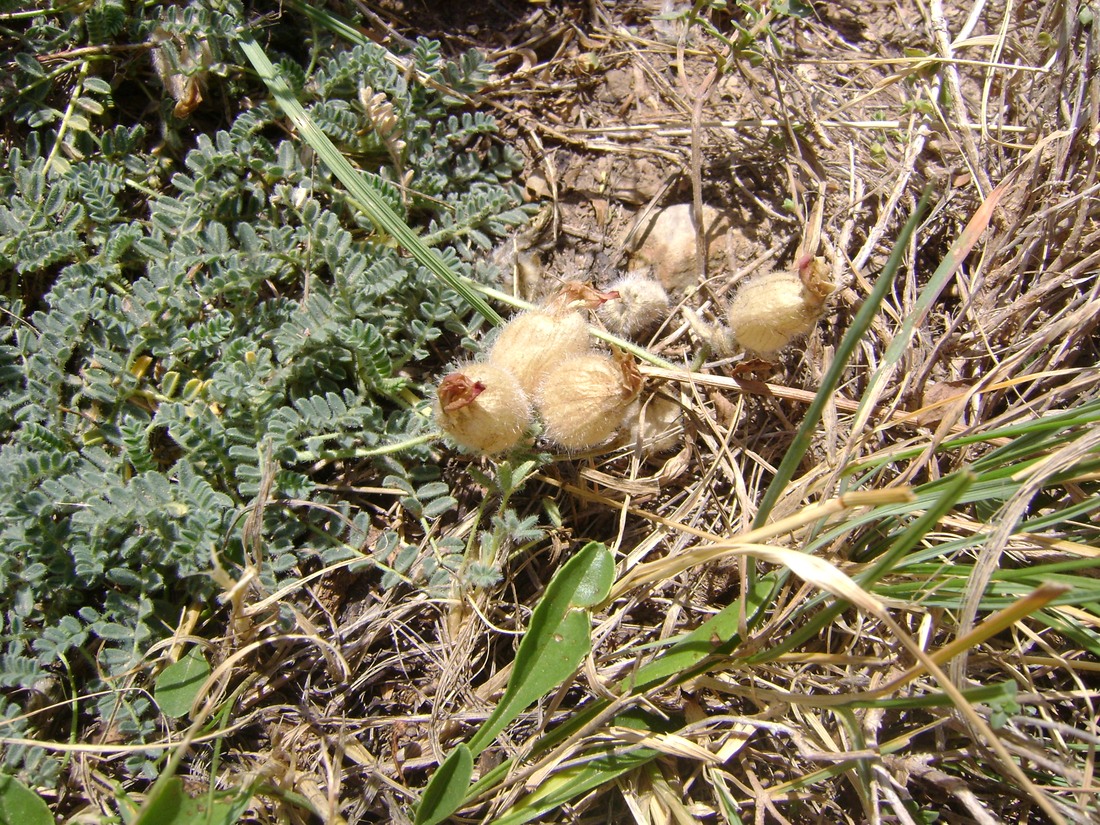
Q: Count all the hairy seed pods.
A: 5